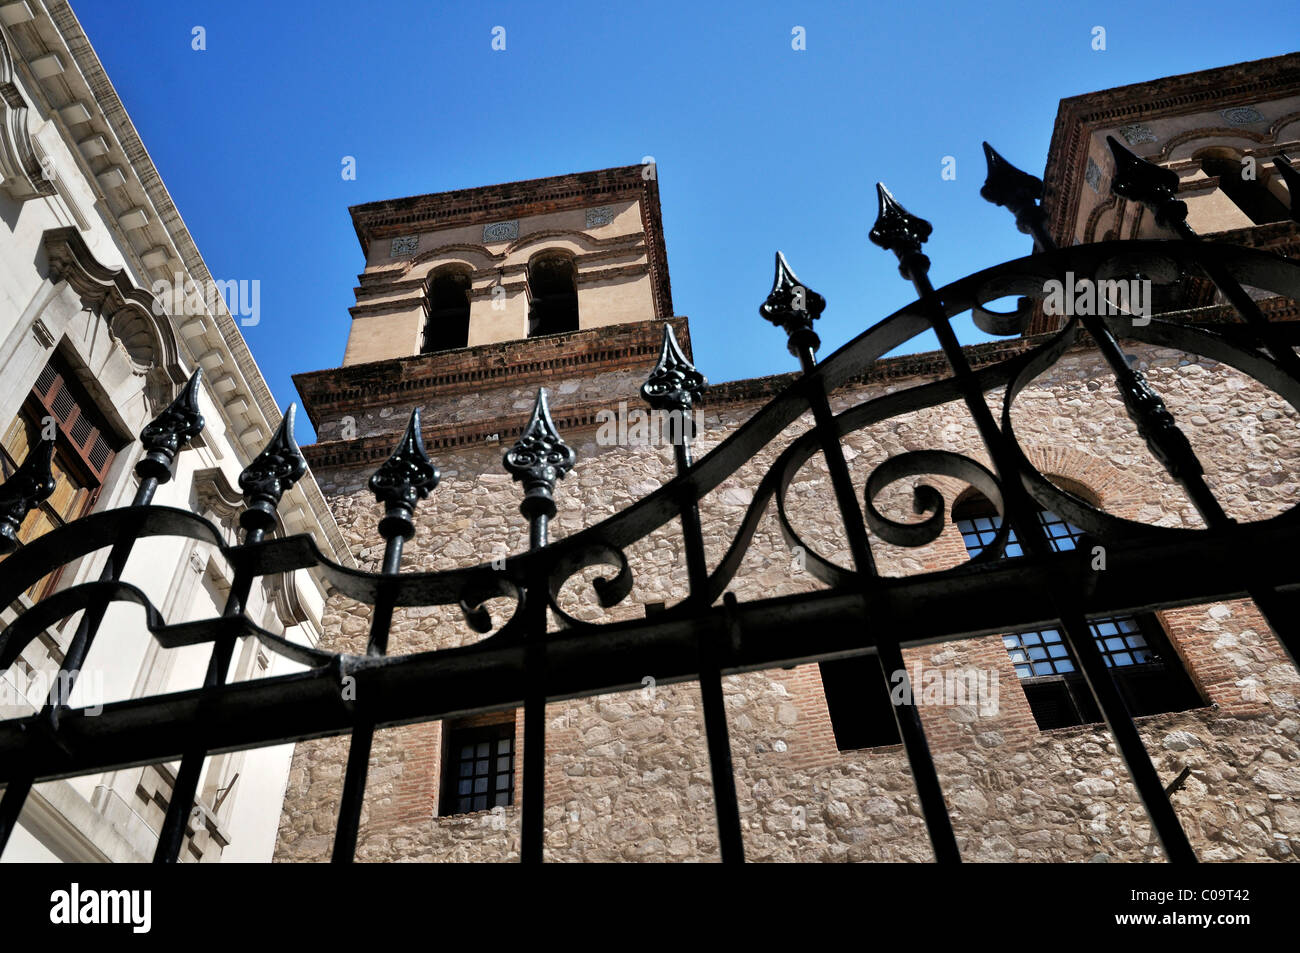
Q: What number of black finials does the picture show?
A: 11